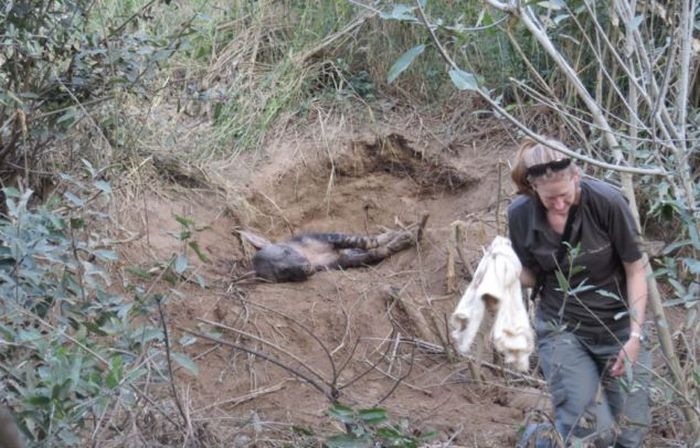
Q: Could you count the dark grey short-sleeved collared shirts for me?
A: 1